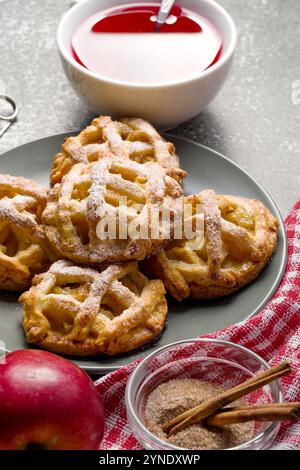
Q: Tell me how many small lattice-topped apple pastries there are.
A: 5